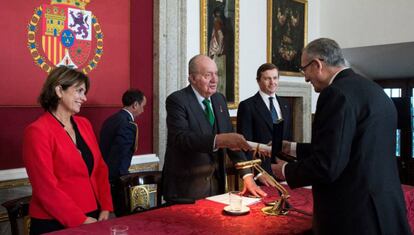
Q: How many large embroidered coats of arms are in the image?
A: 1